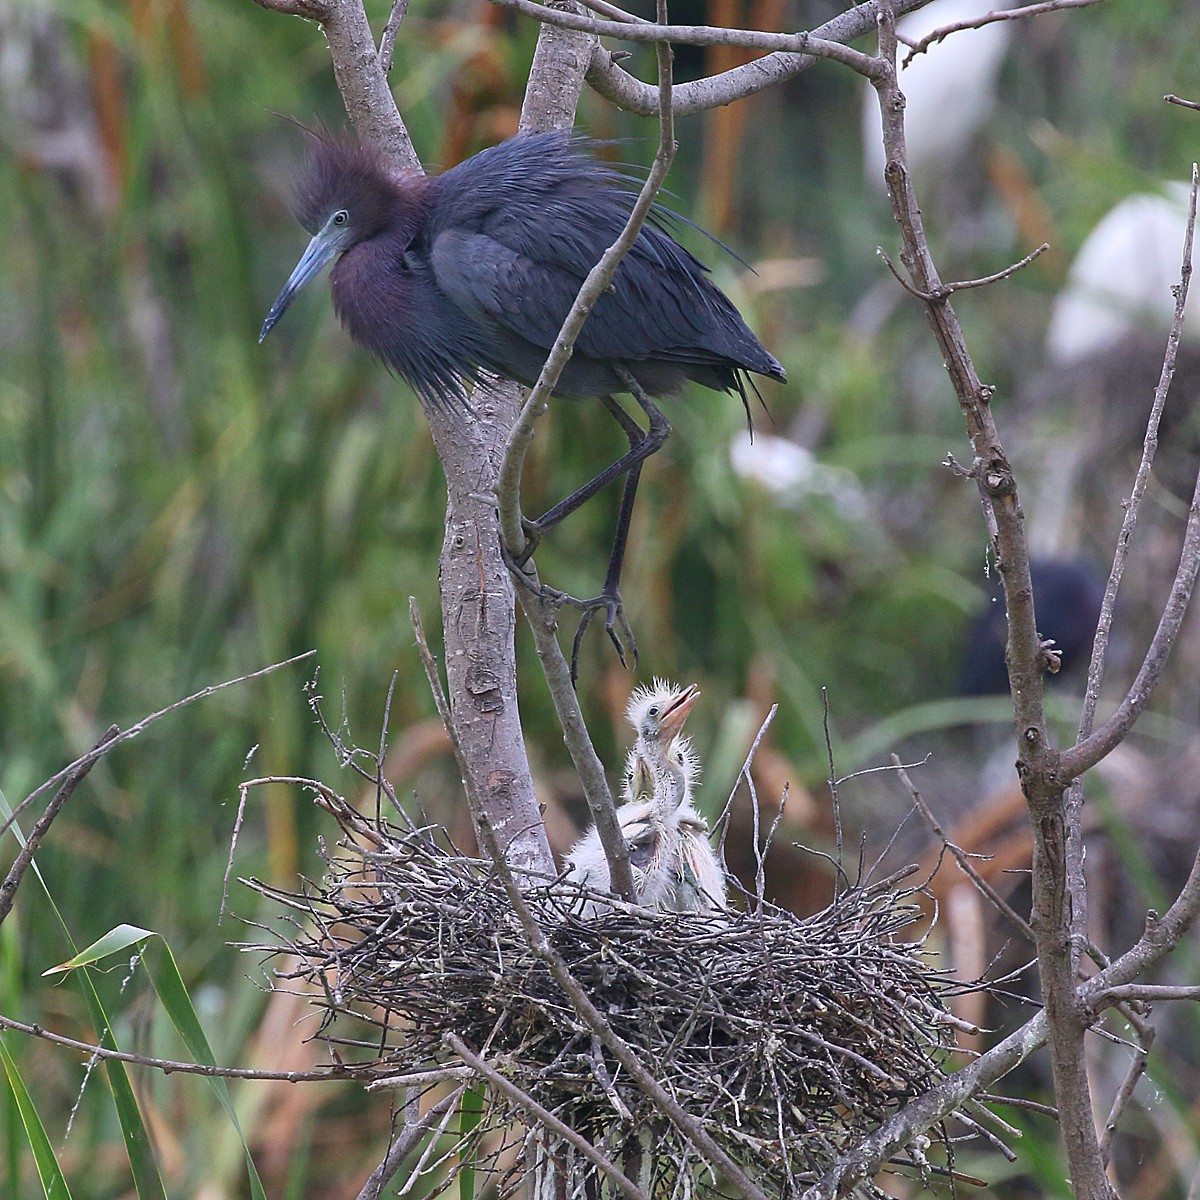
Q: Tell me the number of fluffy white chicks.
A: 3